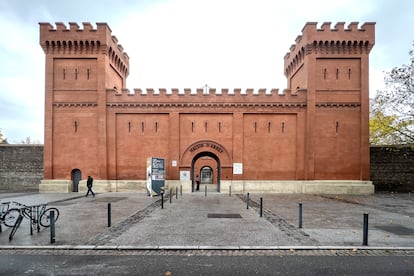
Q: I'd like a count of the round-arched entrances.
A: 2